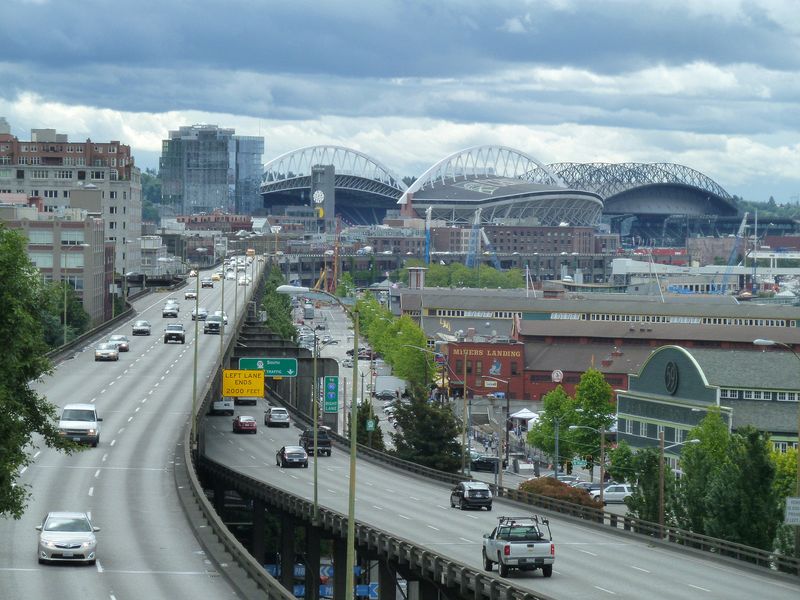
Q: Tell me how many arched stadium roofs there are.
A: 3